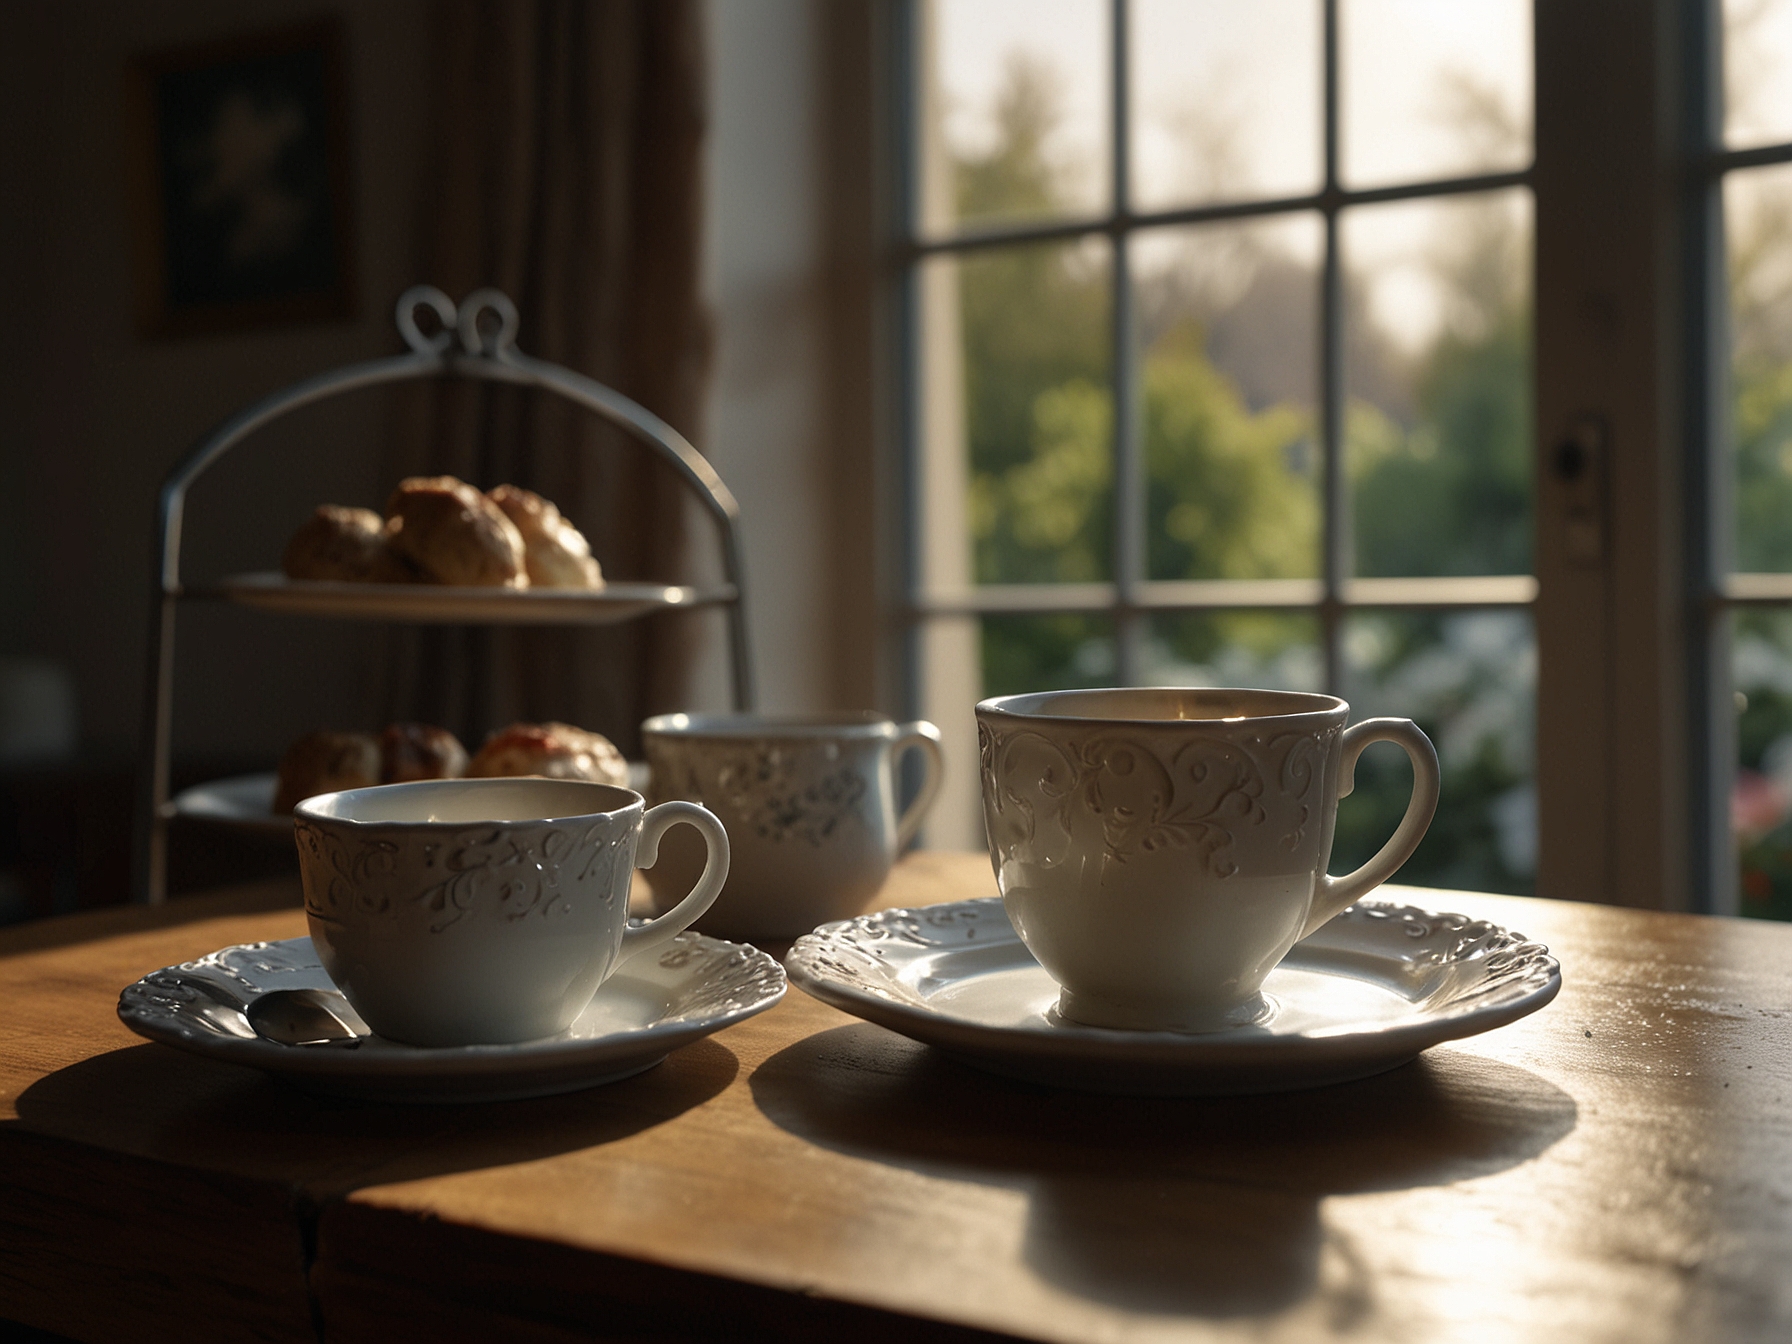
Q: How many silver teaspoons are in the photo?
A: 1